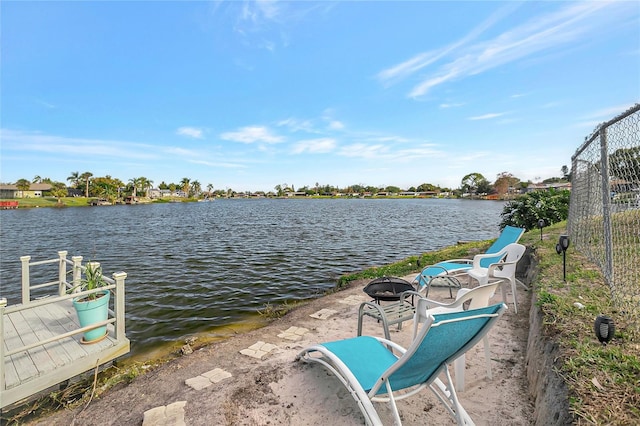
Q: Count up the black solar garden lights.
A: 4